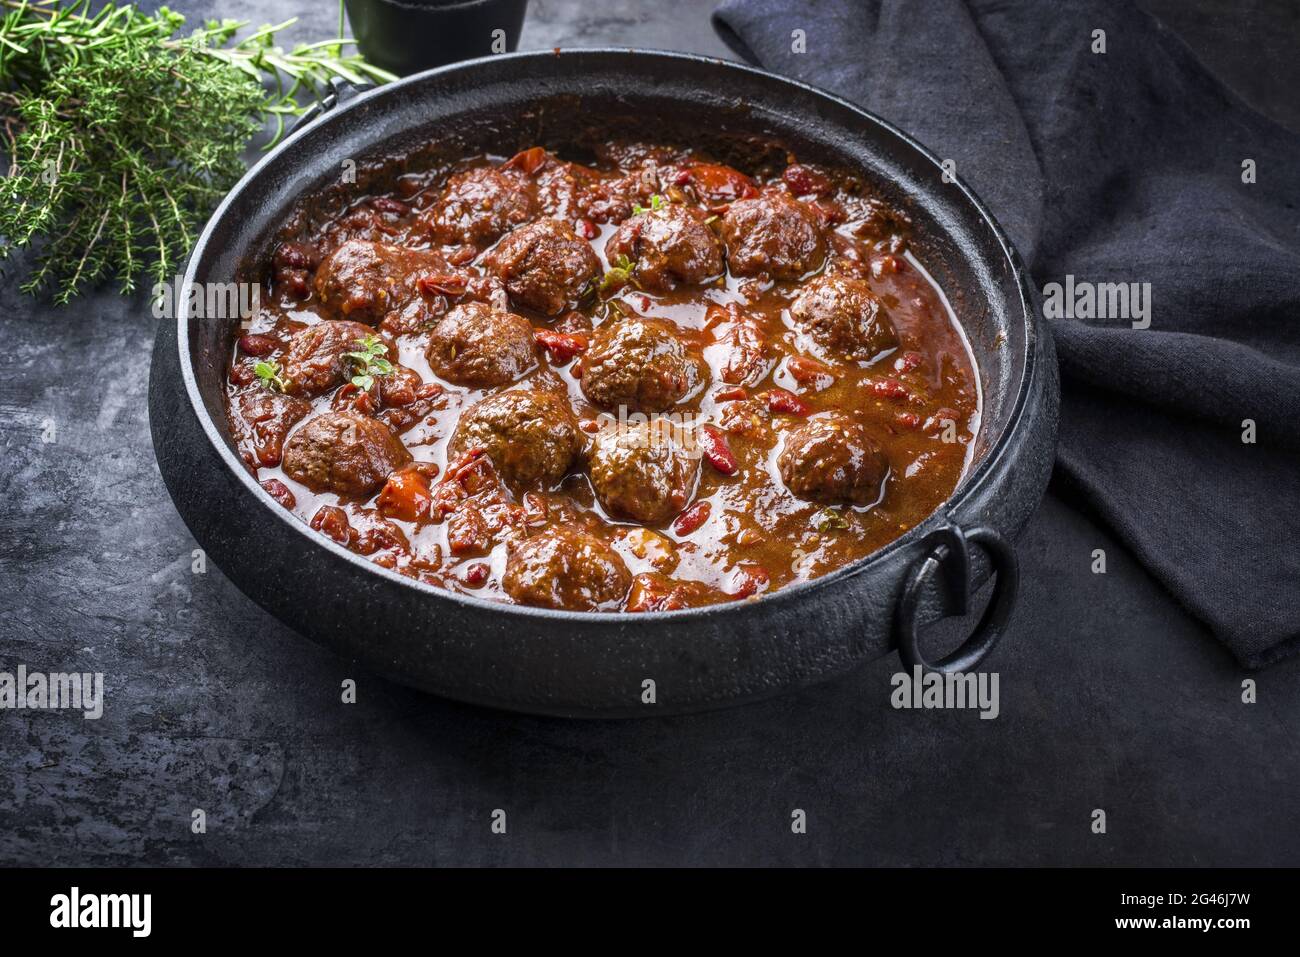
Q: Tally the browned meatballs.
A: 14